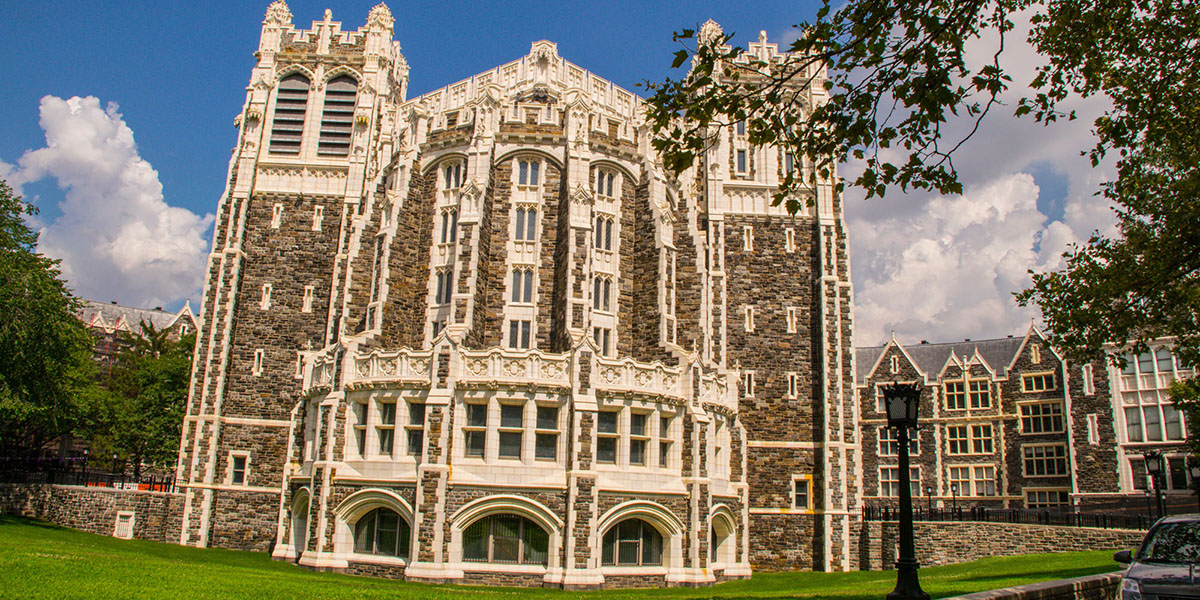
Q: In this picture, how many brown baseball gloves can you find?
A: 0